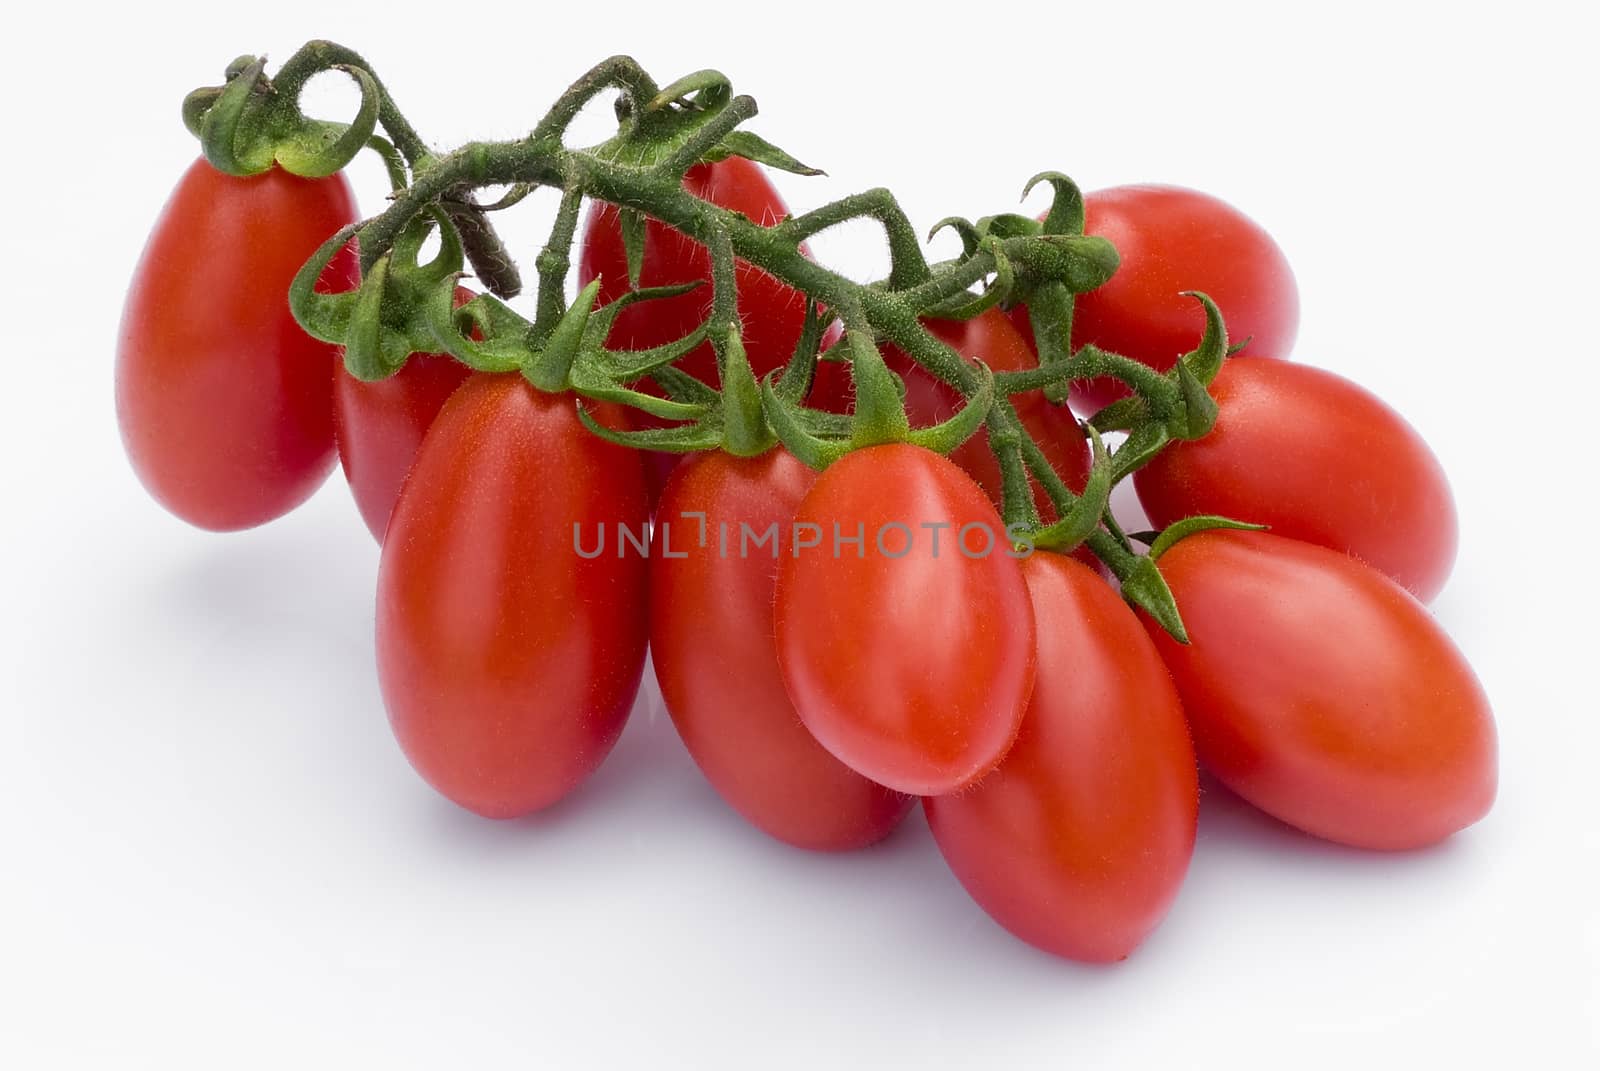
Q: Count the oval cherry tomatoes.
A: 11